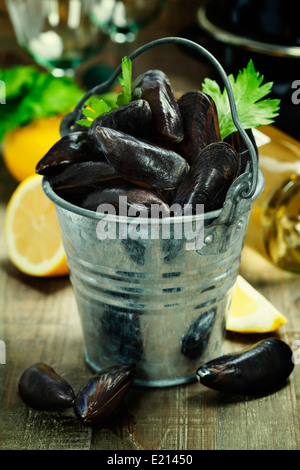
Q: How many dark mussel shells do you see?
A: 12